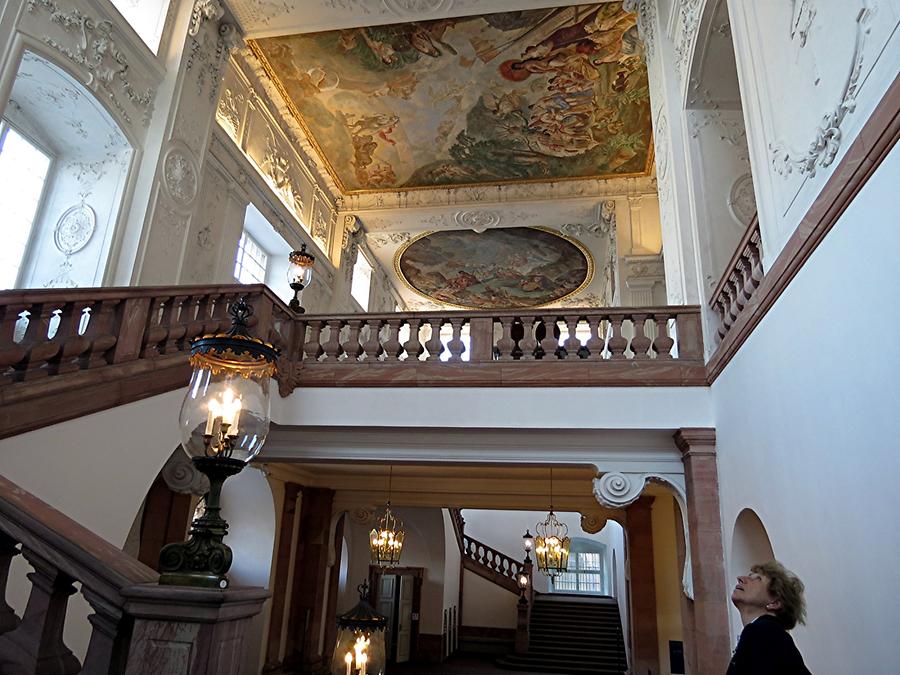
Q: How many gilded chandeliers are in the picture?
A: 2